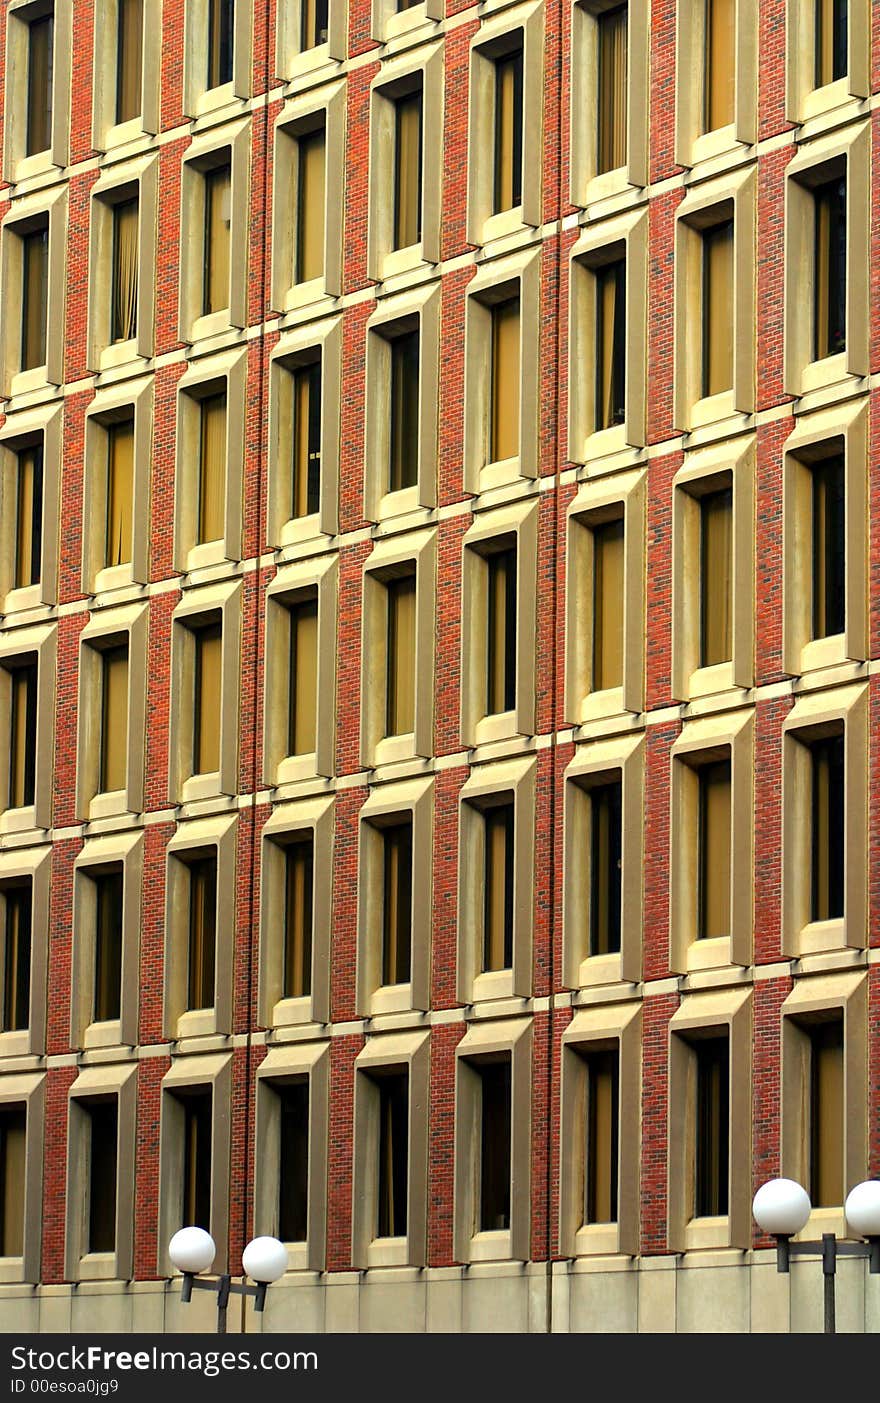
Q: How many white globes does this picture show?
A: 4